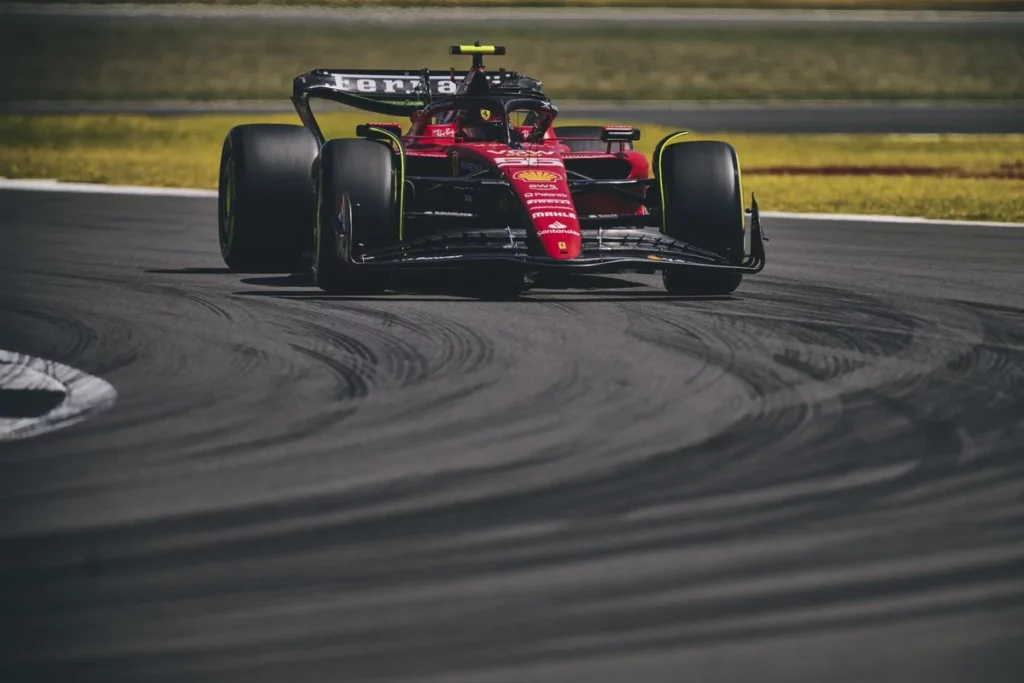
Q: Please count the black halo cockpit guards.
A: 1